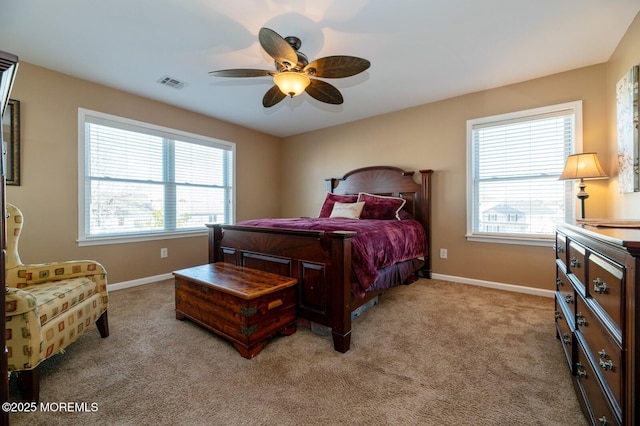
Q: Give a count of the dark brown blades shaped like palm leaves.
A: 5